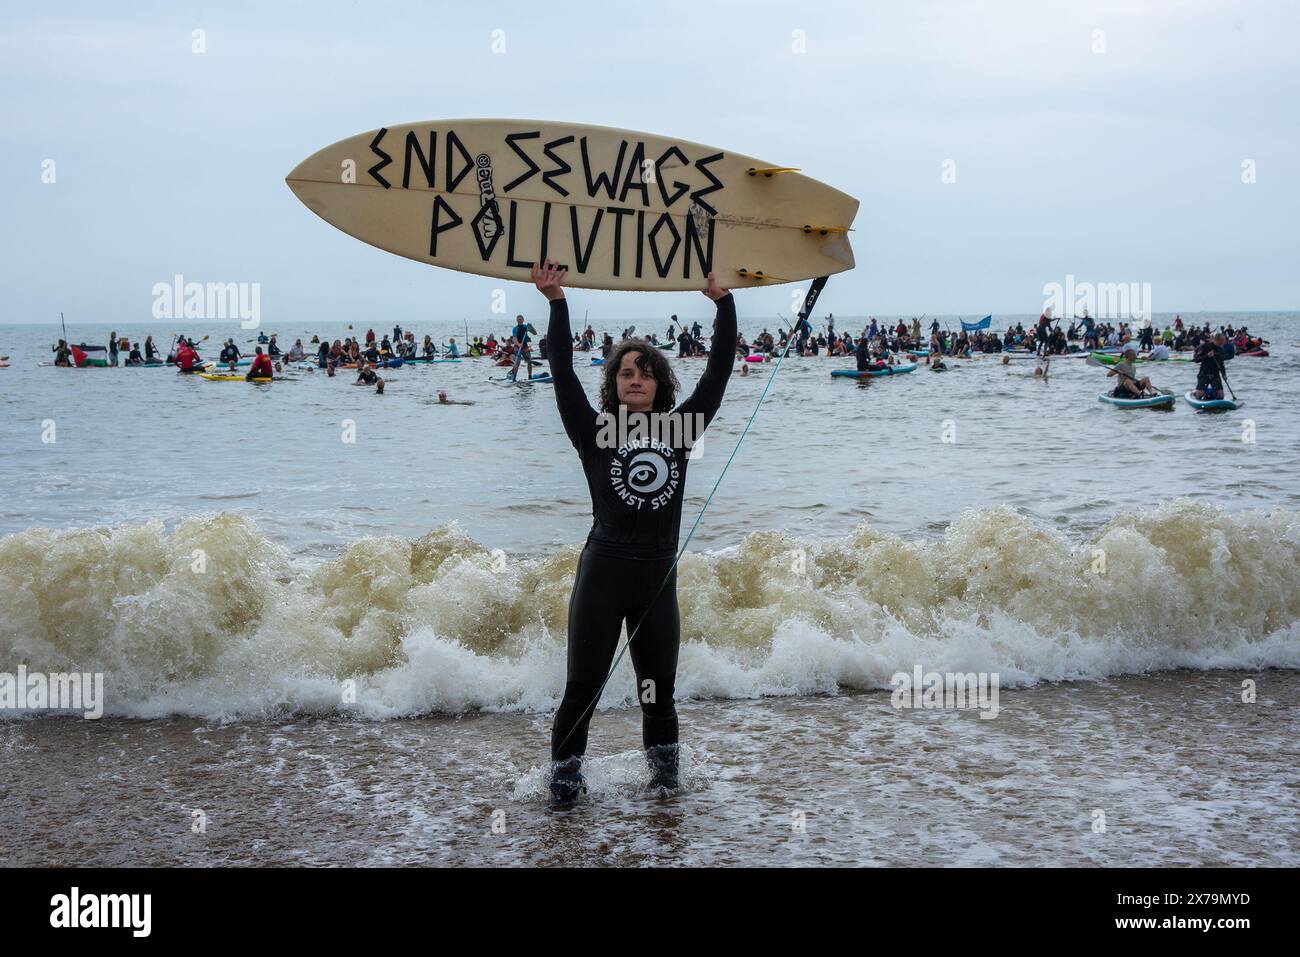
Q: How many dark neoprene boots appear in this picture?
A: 2